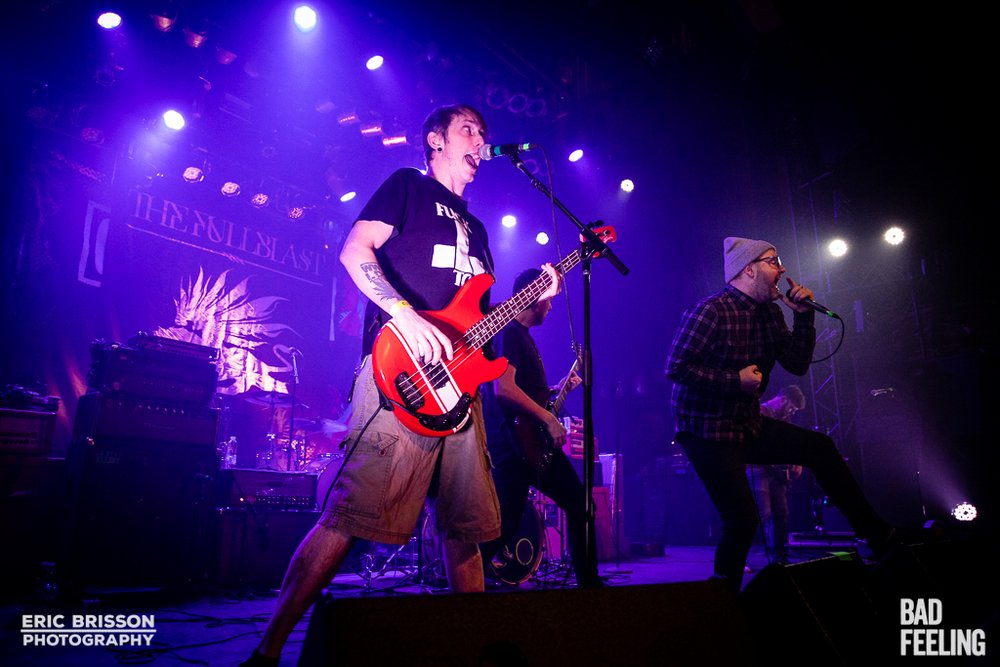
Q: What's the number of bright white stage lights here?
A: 12